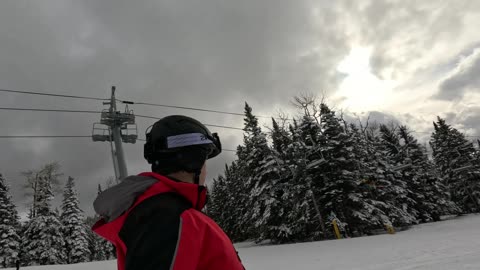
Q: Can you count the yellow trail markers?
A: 2